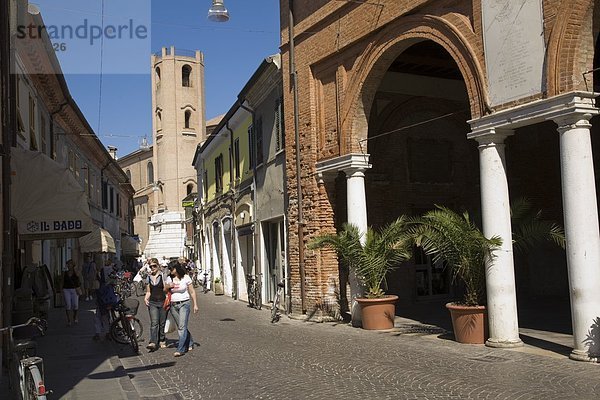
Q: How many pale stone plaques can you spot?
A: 1